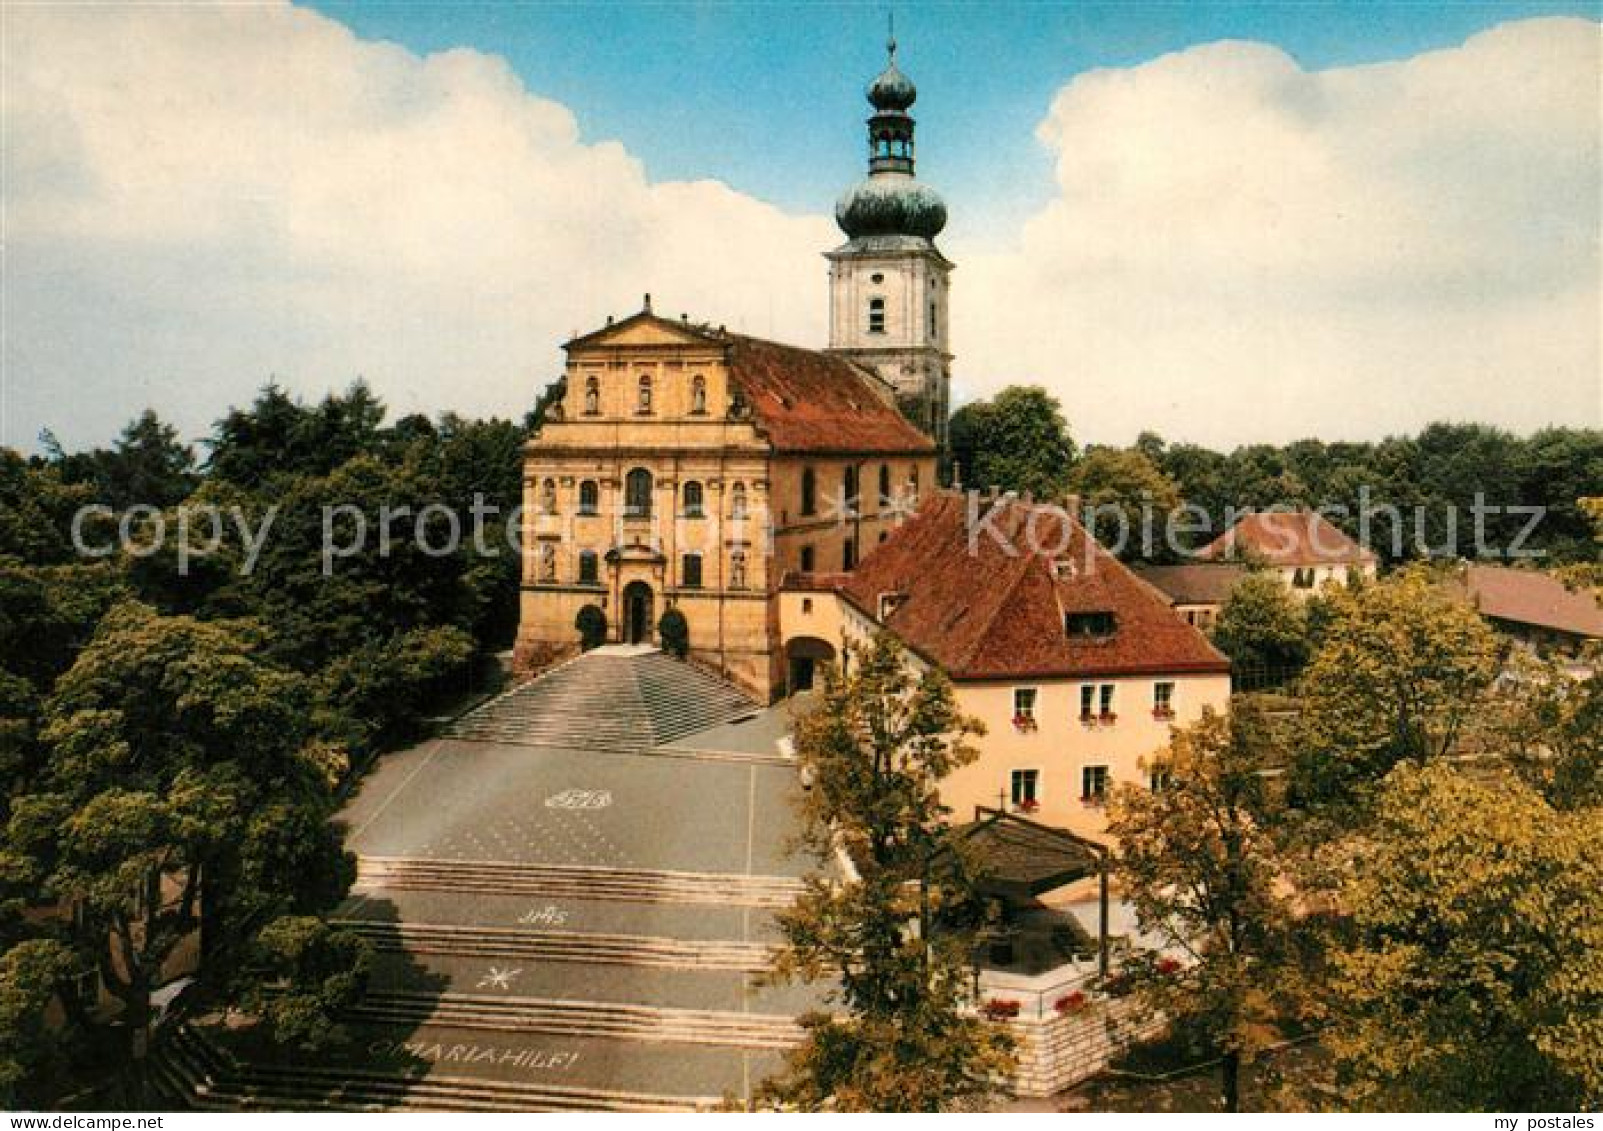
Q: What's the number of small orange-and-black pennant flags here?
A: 0